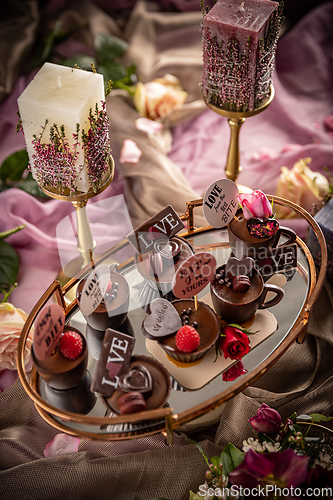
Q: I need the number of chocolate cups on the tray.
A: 7